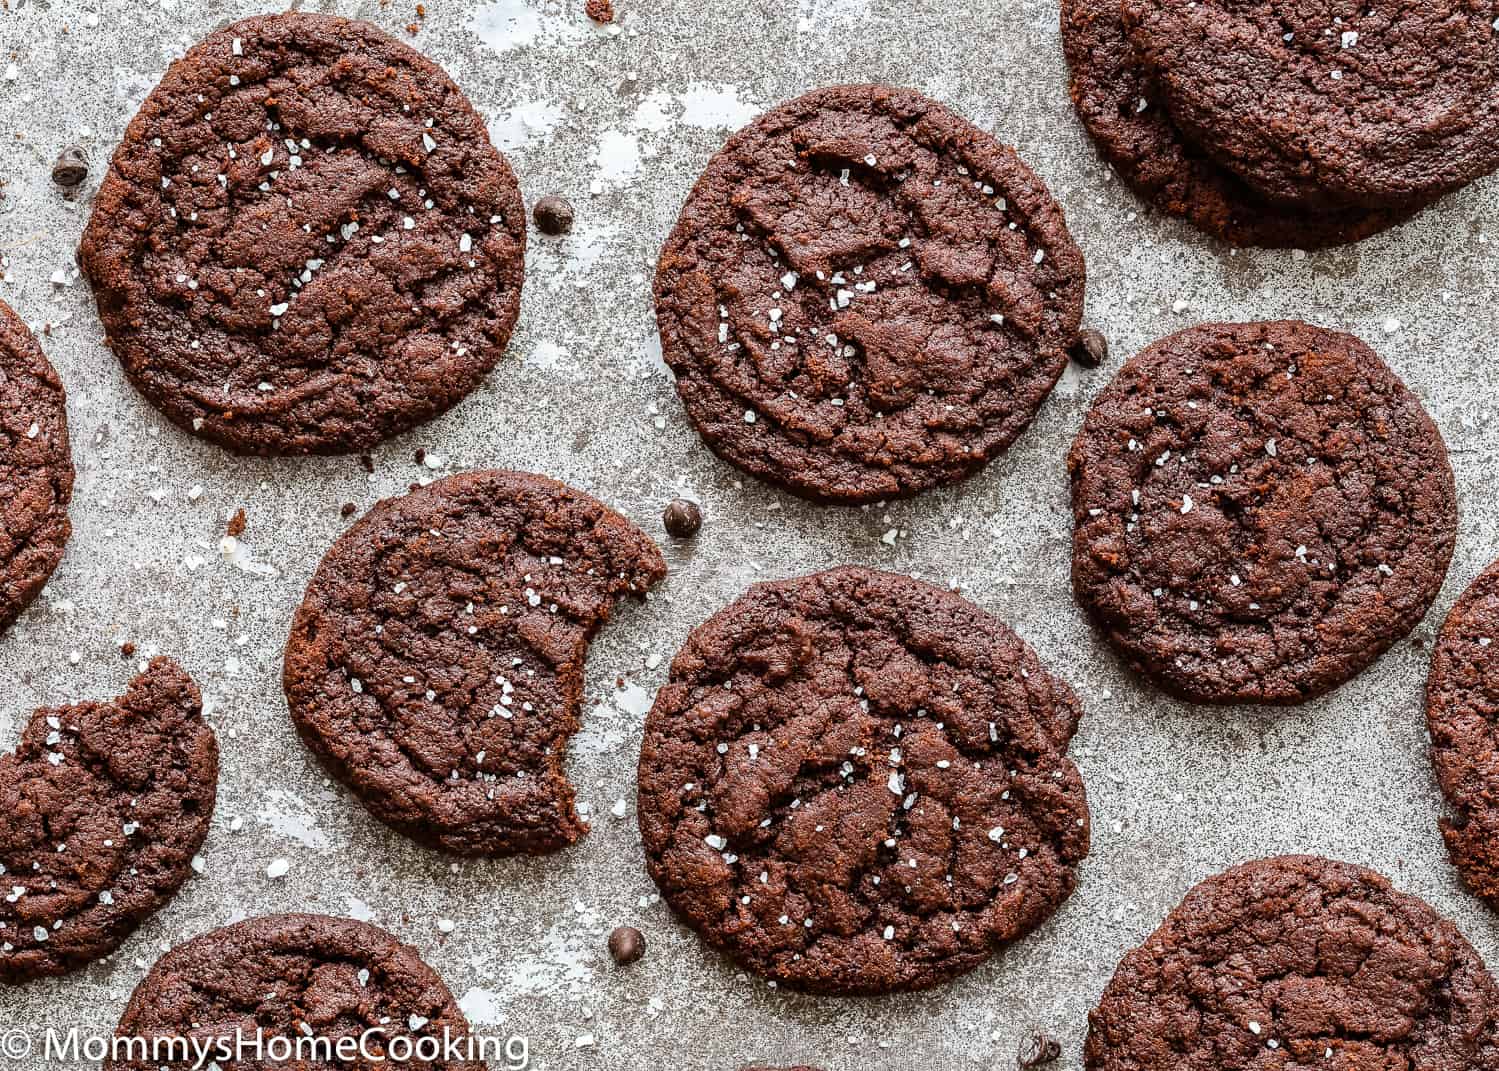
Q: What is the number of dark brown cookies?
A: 12